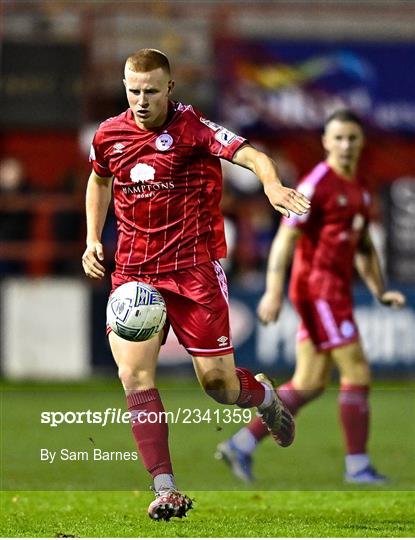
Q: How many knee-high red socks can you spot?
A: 4